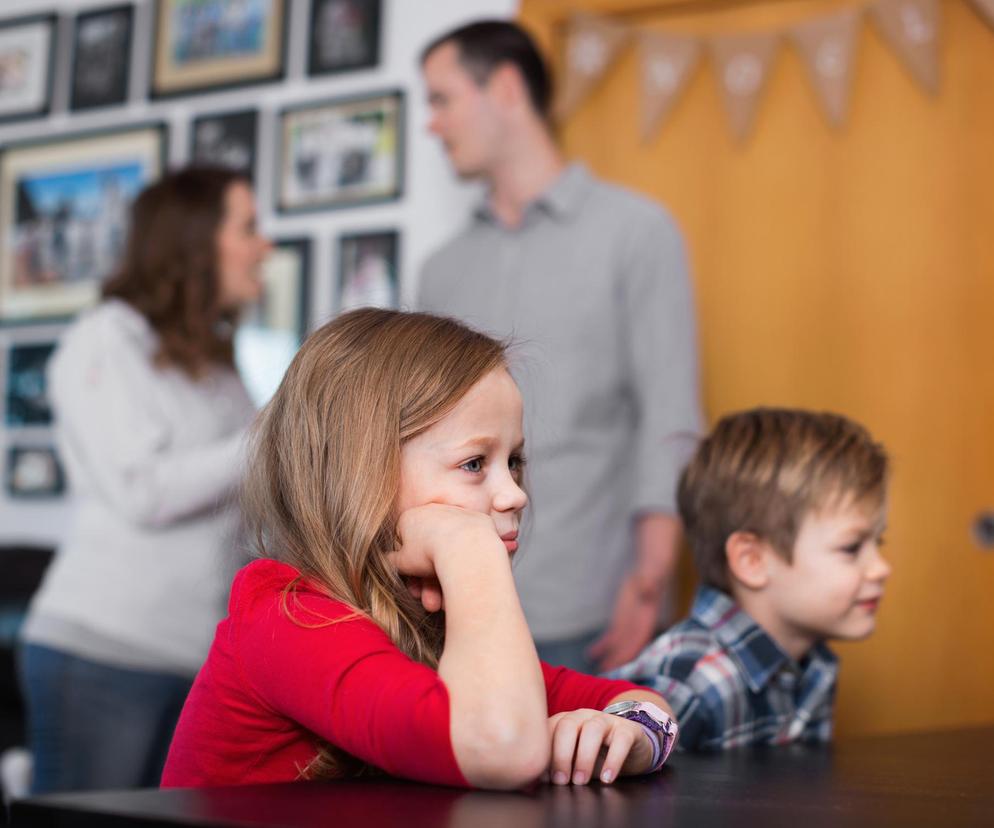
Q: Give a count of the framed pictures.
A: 11